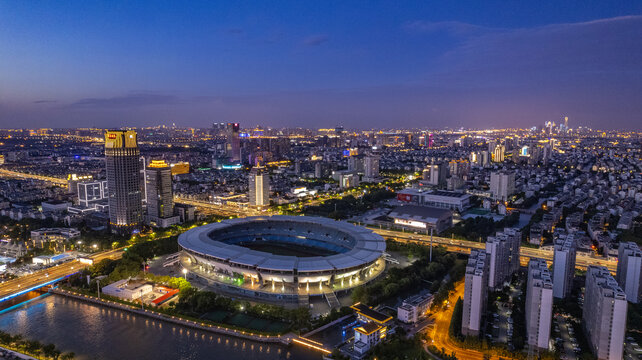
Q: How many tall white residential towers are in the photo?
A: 6